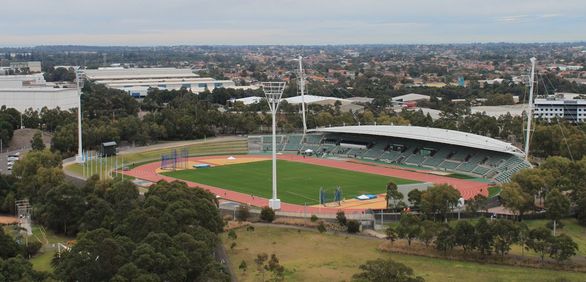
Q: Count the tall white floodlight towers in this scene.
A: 4